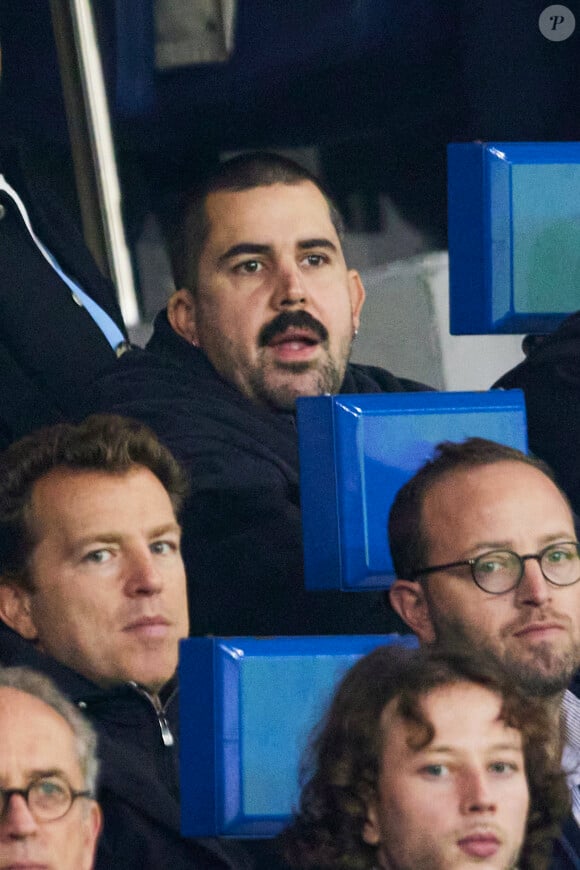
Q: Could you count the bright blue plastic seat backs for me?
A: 3